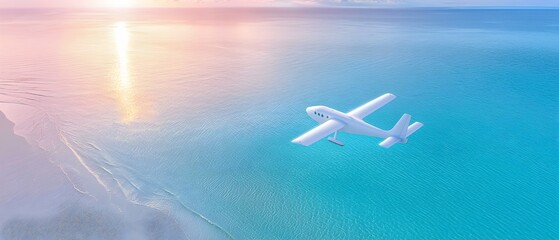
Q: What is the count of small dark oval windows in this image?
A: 4